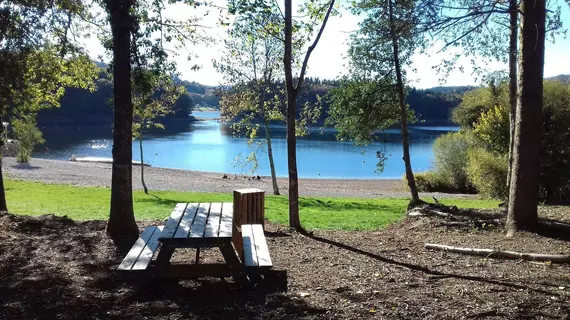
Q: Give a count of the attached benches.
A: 2